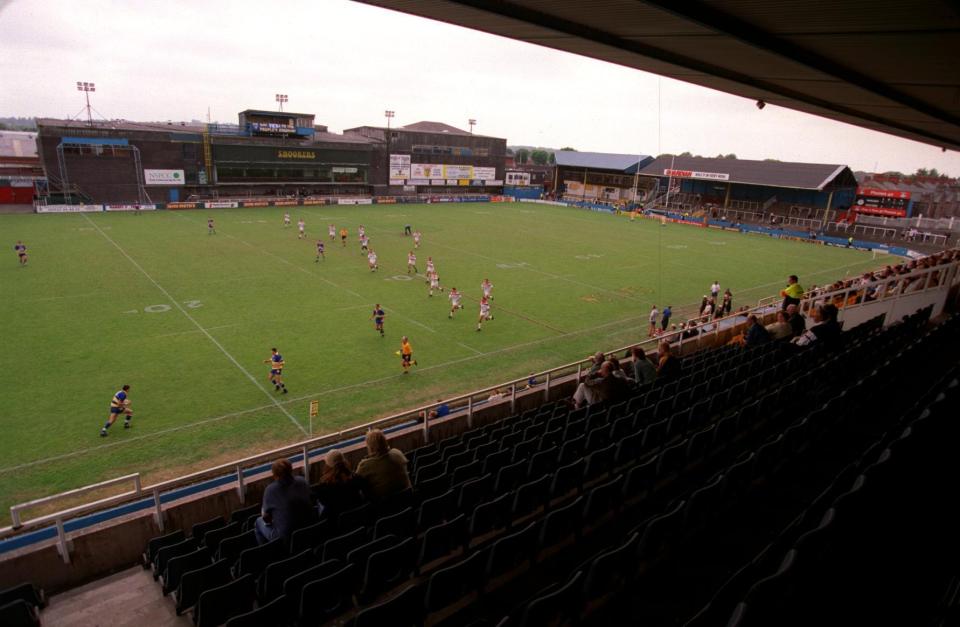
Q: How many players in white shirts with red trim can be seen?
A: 13